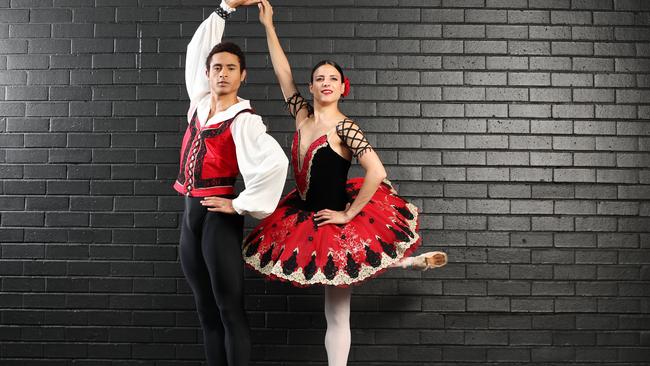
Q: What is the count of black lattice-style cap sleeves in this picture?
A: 2